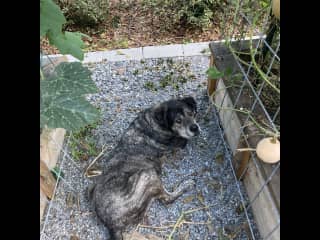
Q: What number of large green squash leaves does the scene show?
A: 2